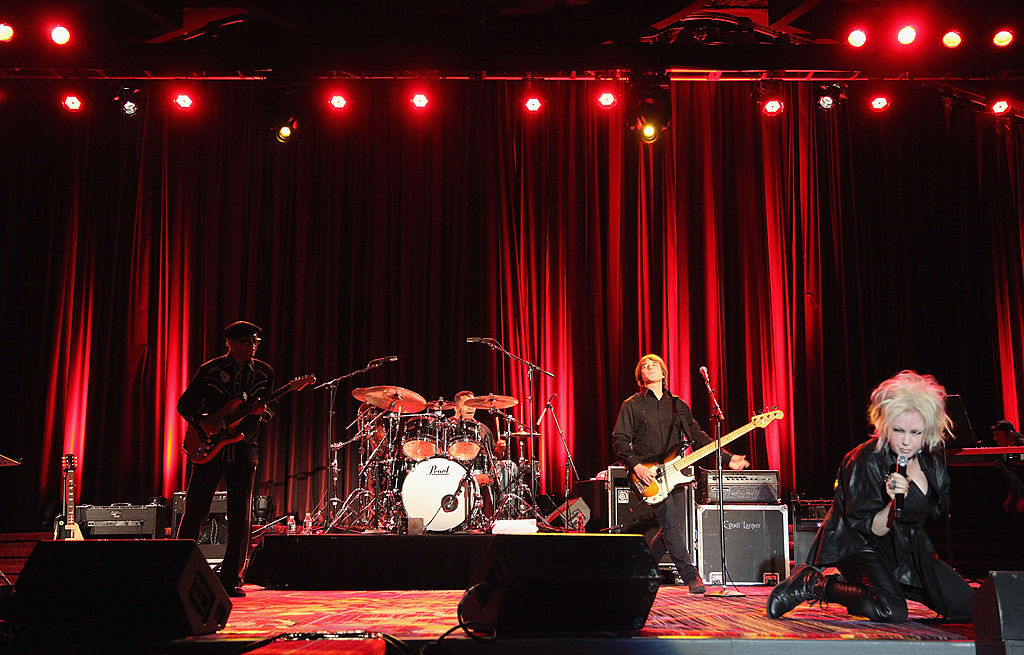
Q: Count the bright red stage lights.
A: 15